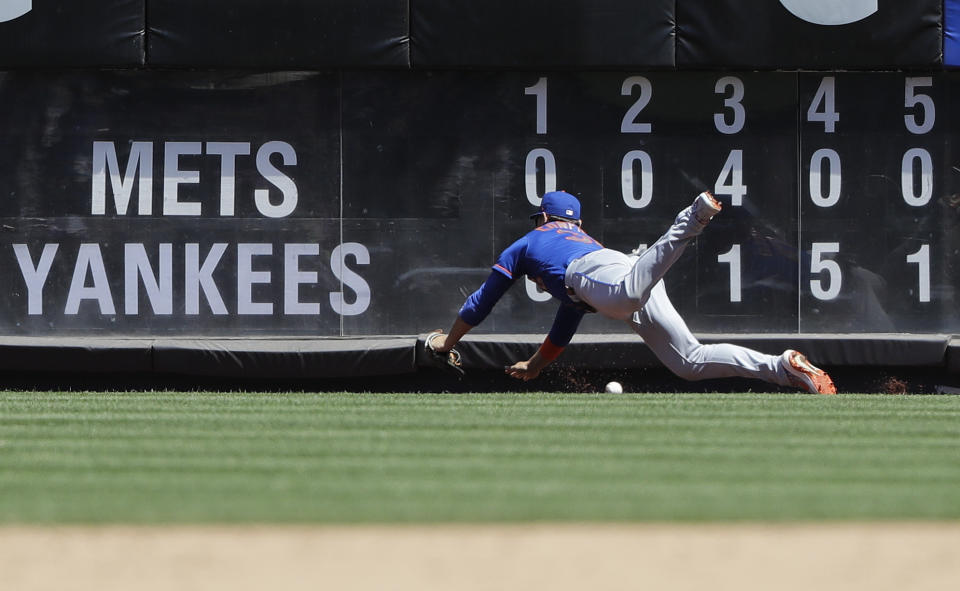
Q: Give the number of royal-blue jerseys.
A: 1